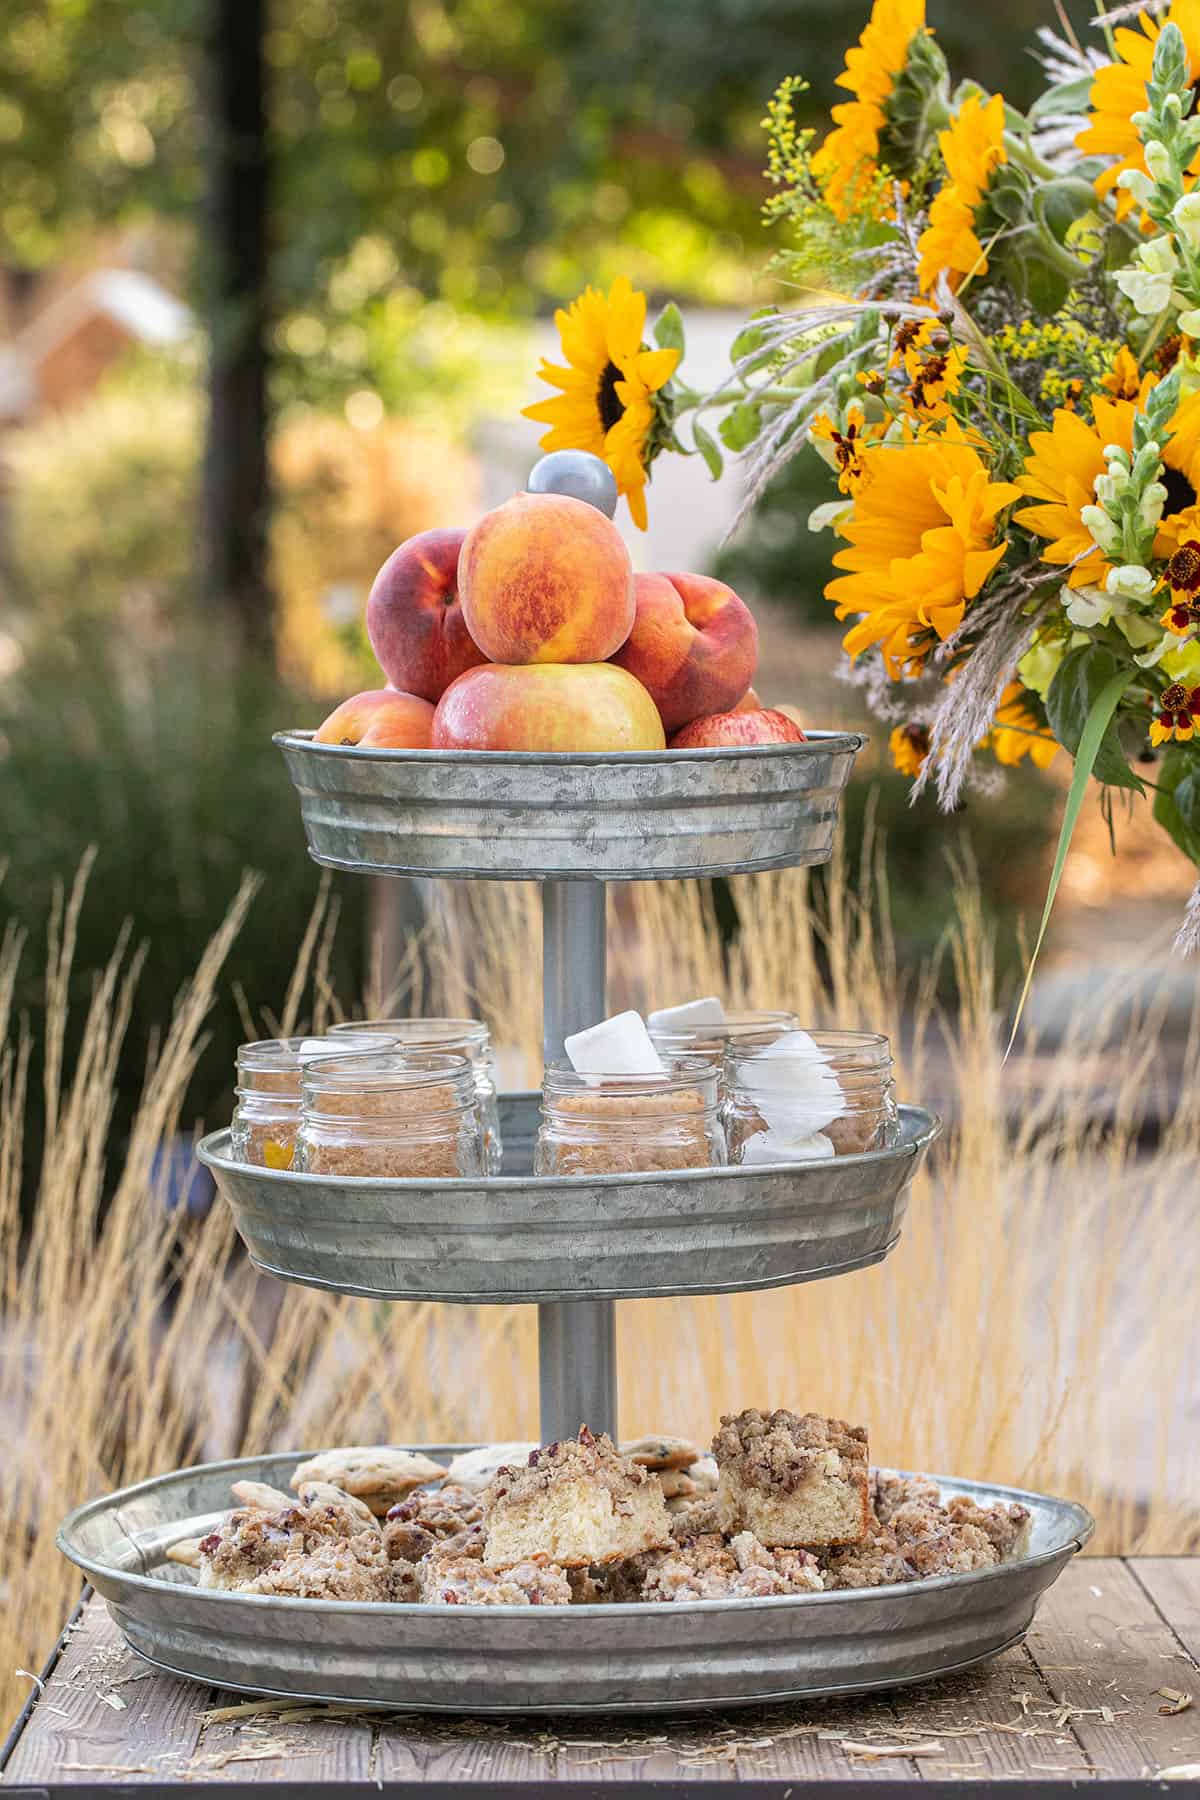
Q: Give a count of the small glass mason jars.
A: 6